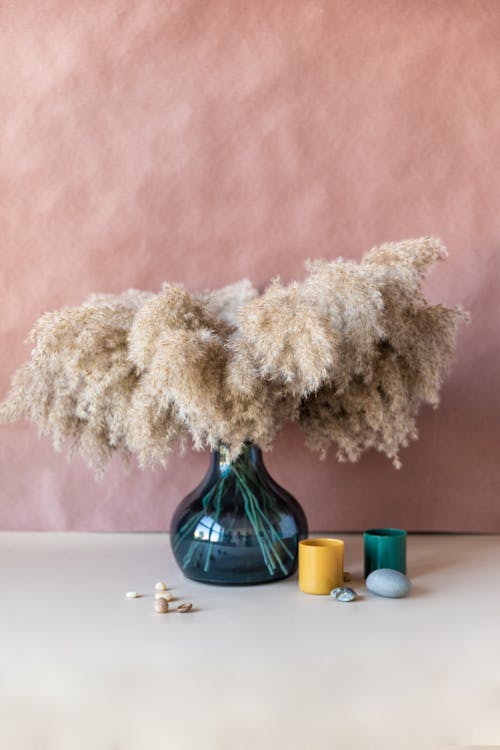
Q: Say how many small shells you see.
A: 5